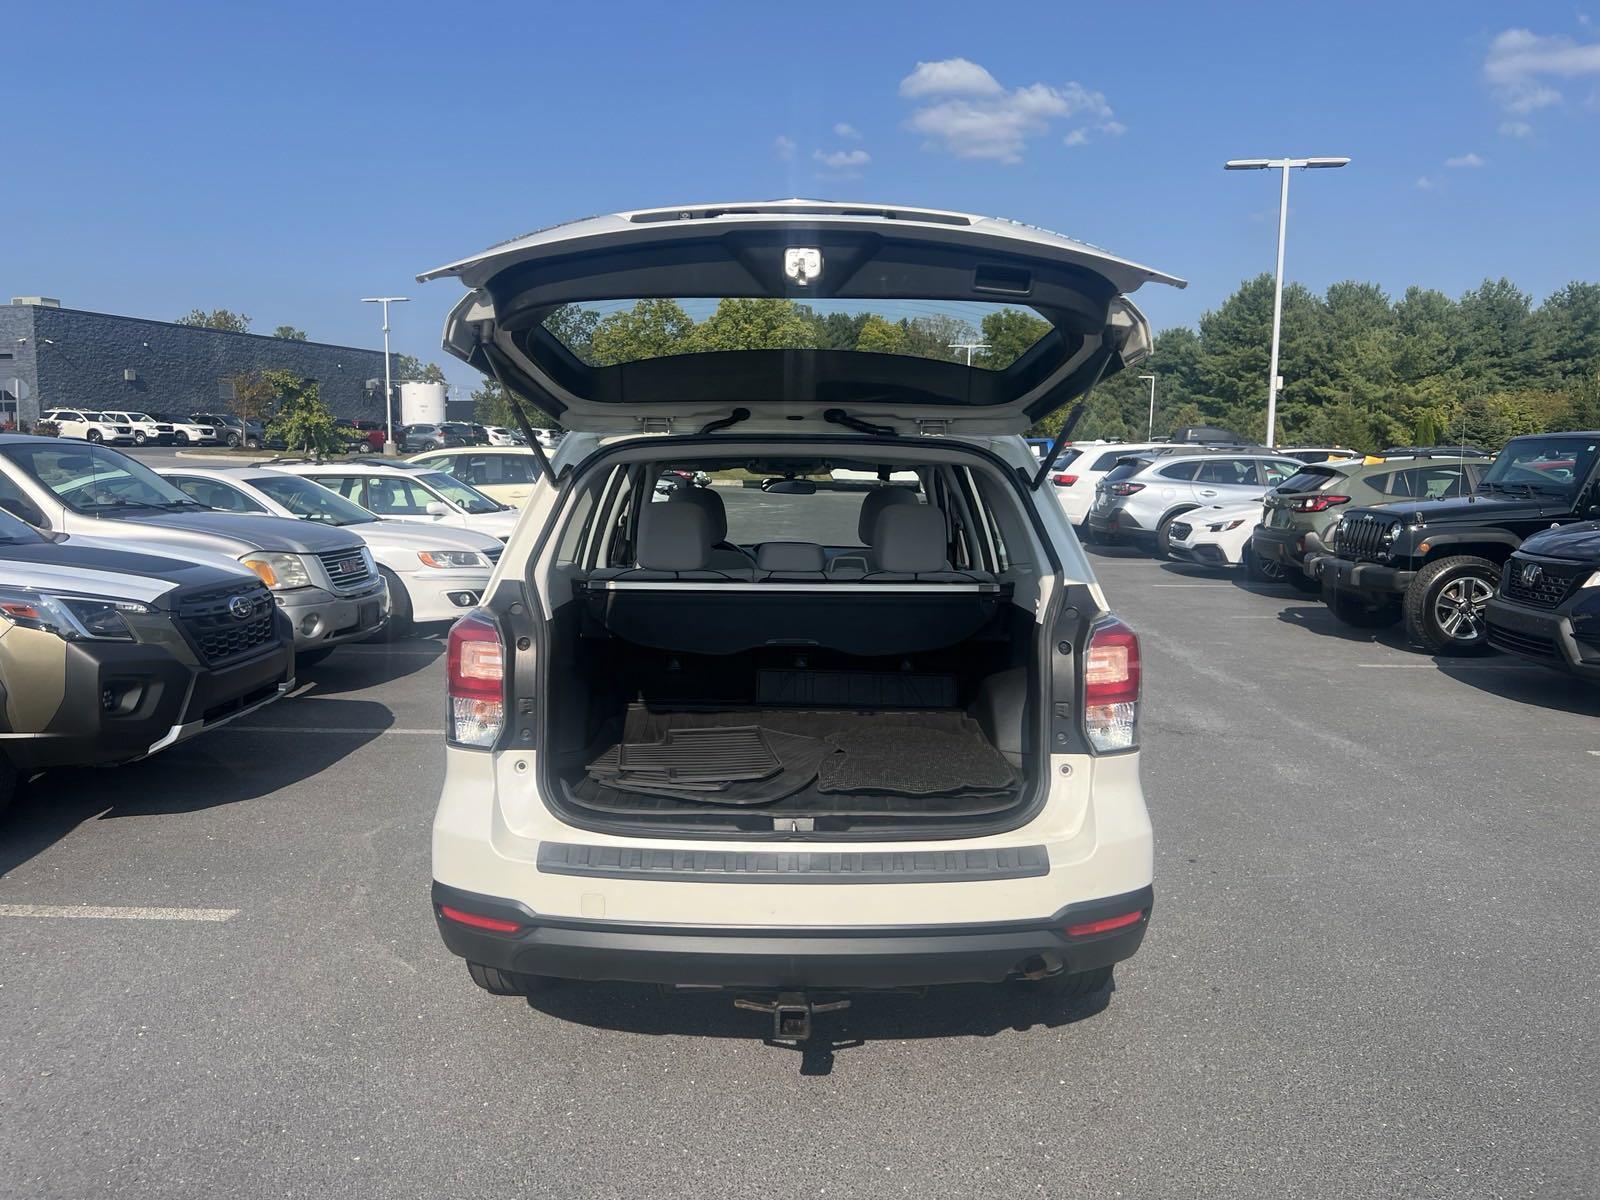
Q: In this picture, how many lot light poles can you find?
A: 4